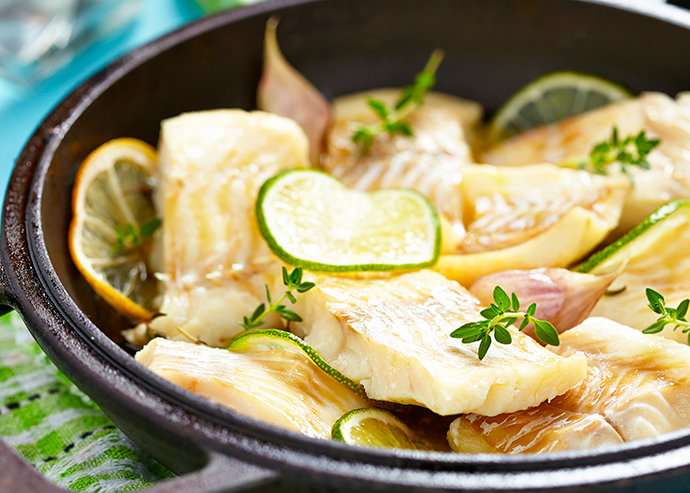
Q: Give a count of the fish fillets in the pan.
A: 8